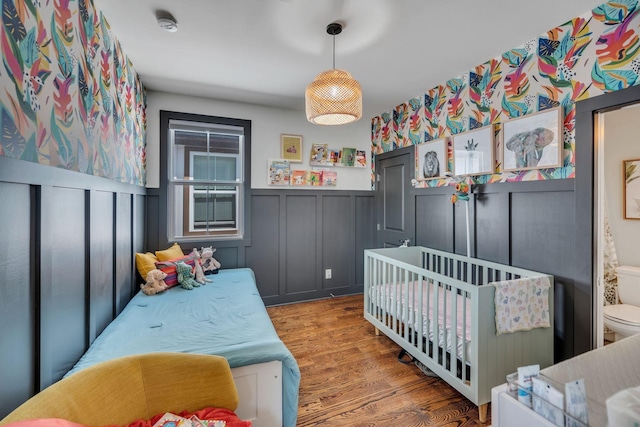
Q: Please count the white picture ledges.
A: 2